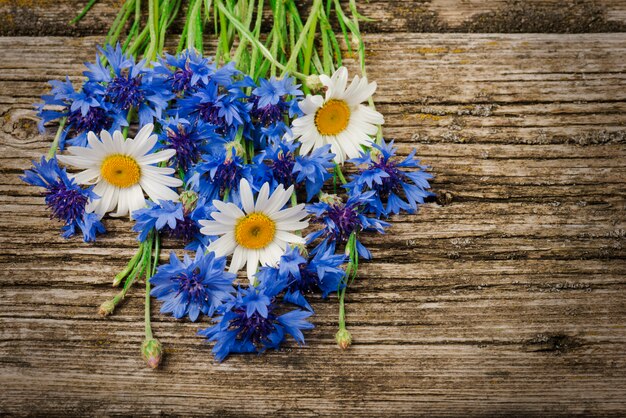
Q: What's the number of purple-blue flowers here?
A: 15